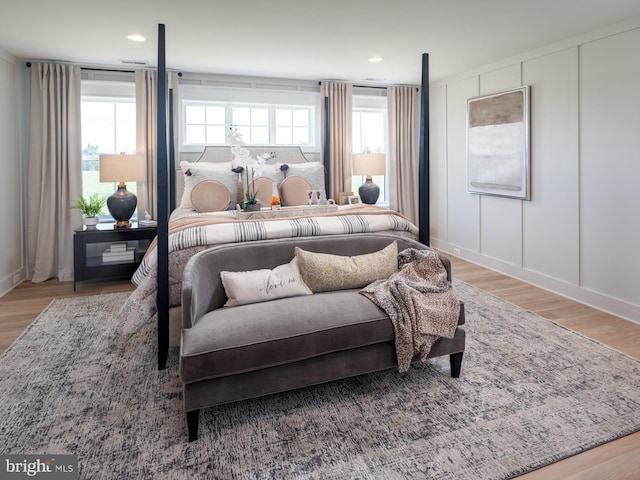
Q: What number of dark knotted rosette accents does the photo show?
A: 3